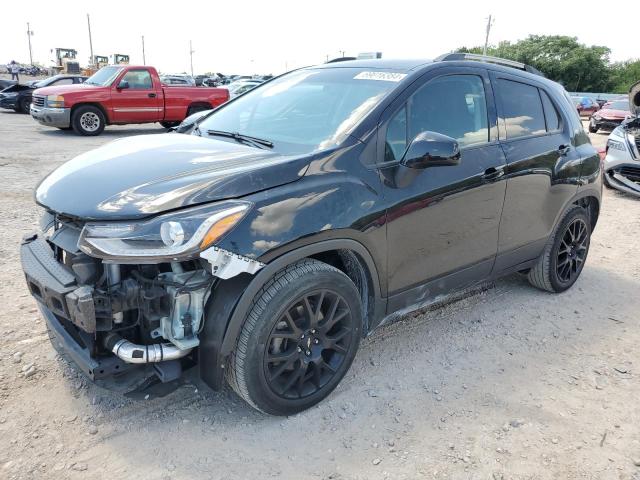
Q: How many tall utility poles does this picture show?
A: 5